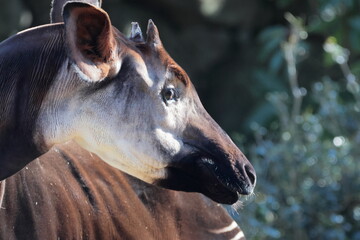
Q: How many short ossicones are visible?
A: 2